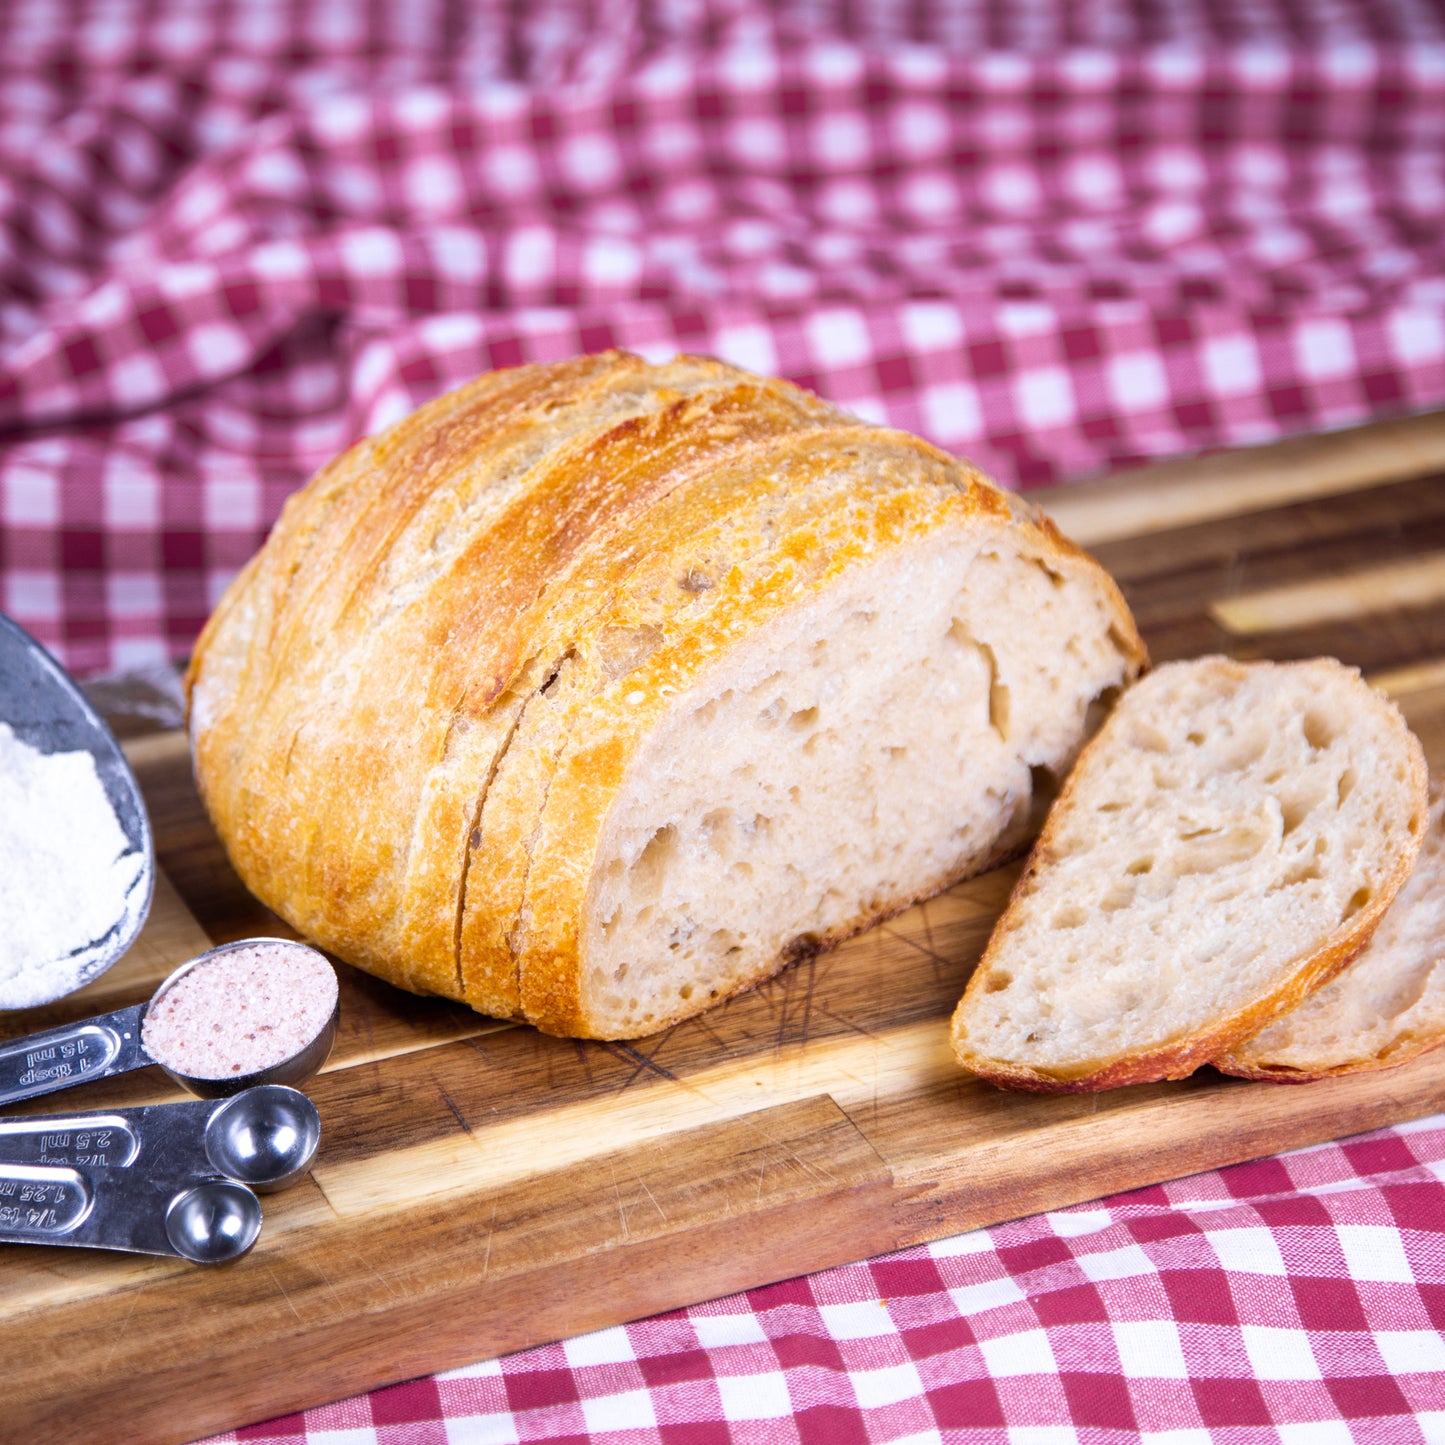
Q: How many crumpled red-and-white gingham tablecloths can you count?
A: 1